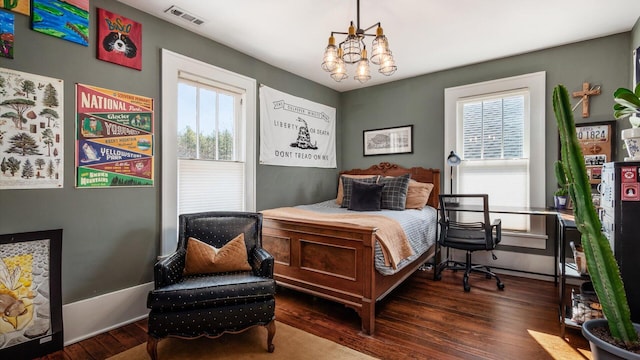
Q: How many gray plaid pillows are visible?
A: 2